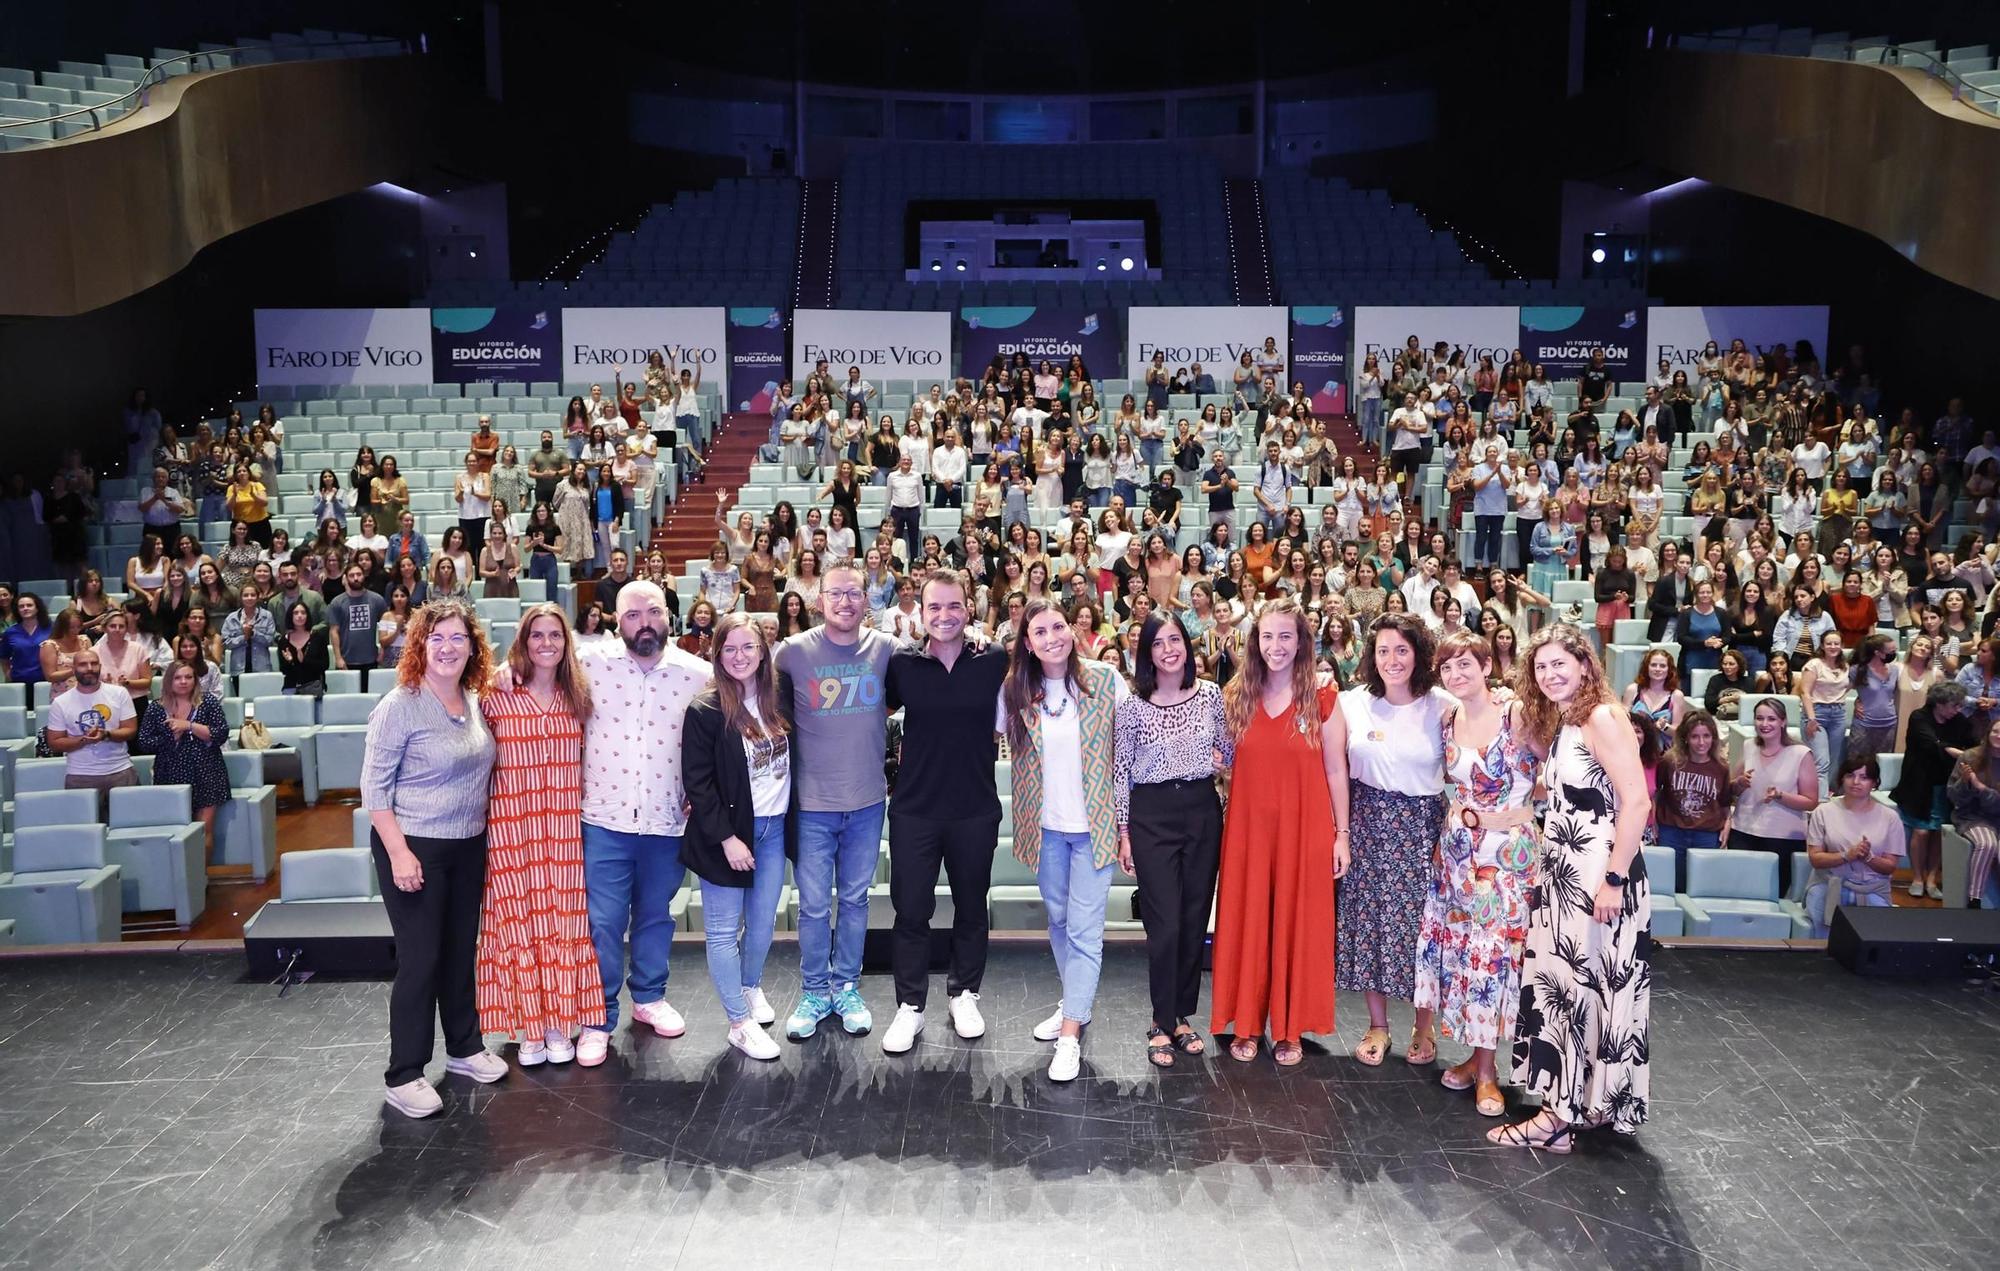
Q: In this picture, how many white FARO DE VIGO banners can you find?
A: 6